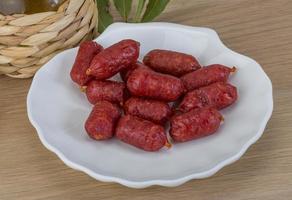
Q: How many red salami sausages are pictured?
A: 12